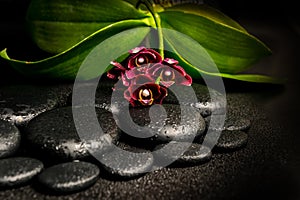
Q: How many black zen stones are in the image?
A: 12